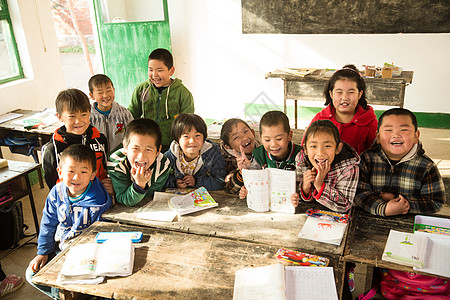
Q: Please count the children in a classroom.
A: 11